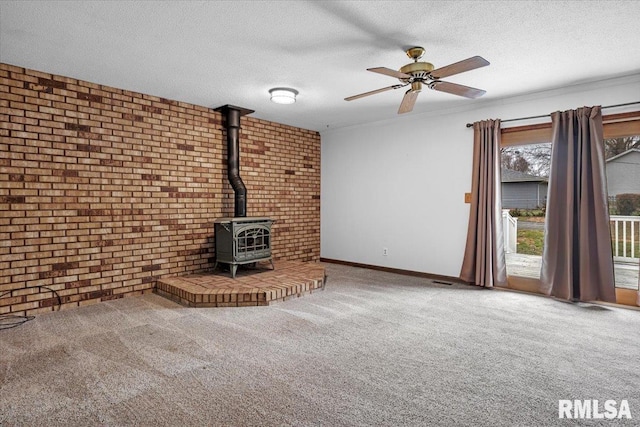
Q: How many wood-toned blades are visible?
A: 5